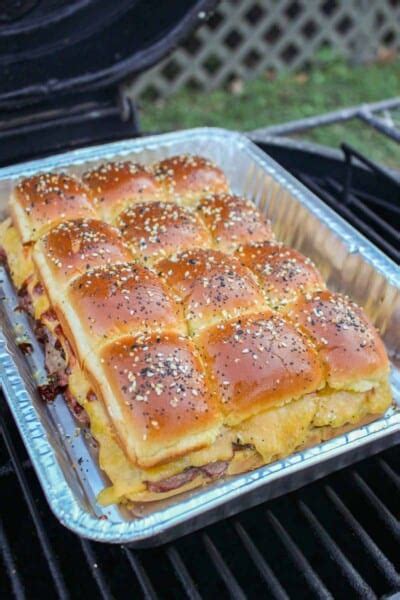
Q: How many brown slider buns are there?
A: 12